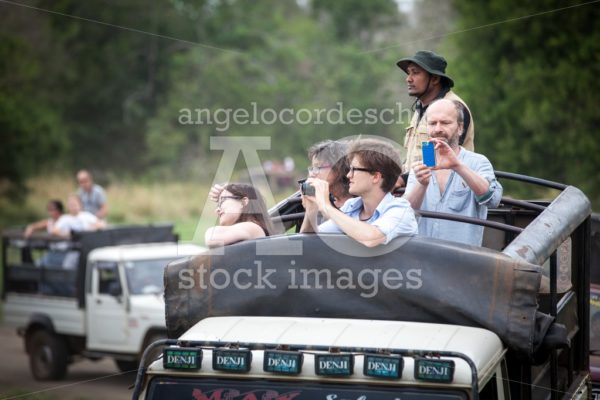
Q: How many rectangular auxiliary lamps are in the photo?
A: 6